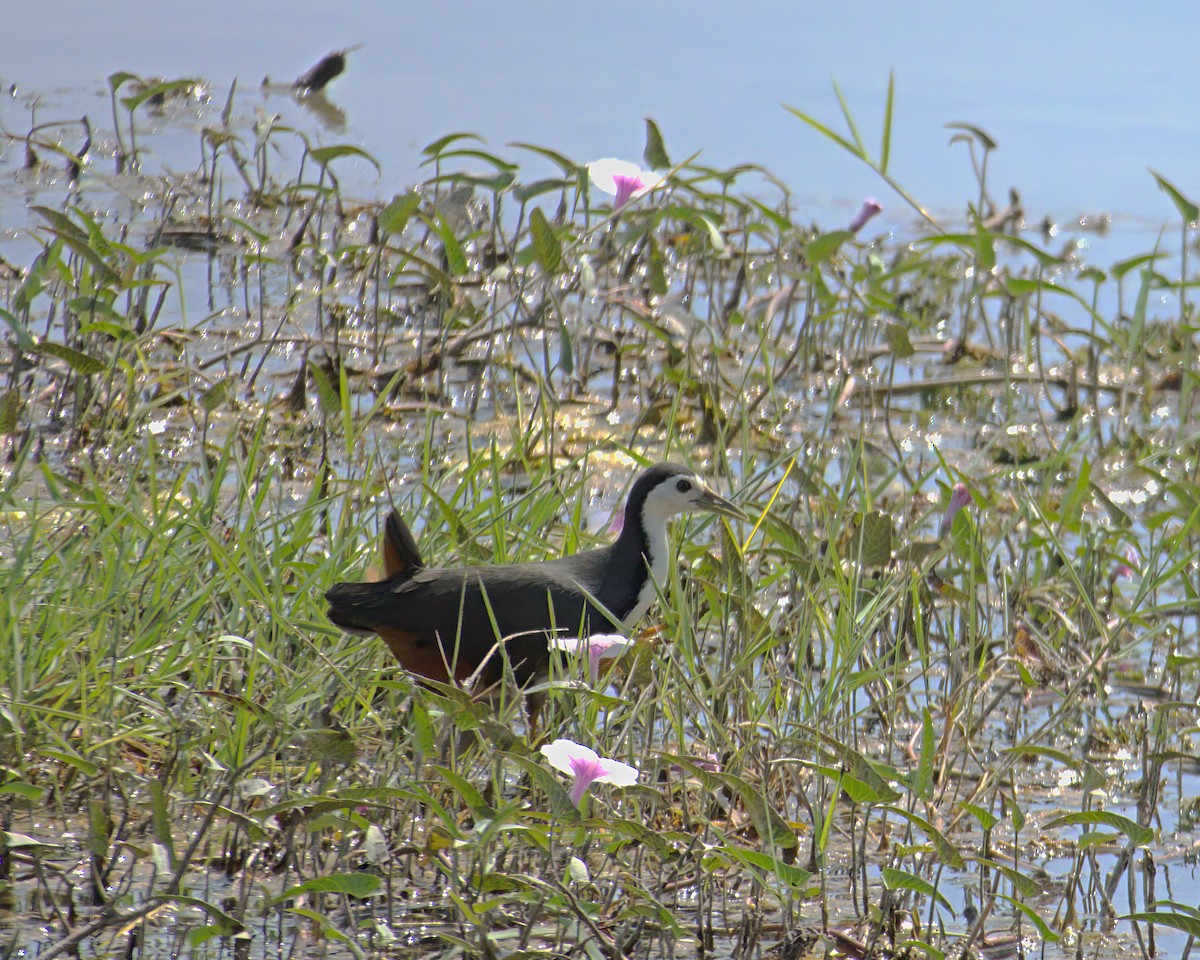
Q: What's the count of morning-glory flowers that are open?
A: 3